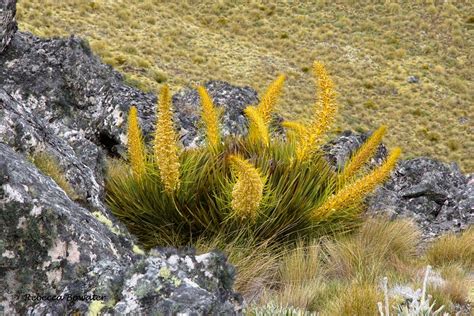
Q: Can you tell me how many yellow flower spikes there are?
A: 10